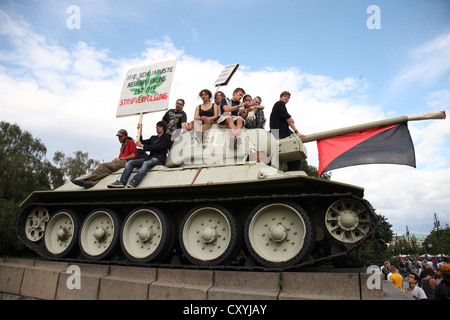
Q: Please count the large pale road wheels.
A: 5